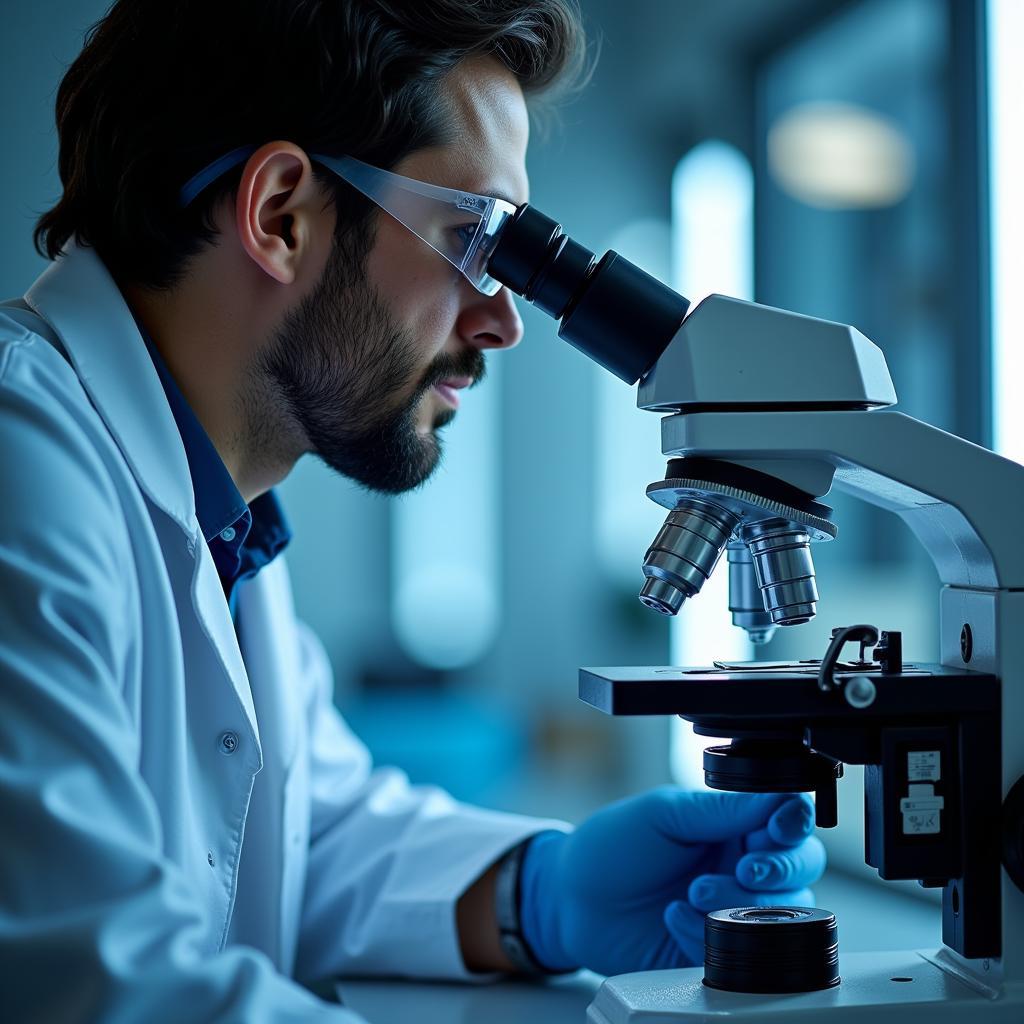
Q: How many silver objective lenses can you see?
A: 3